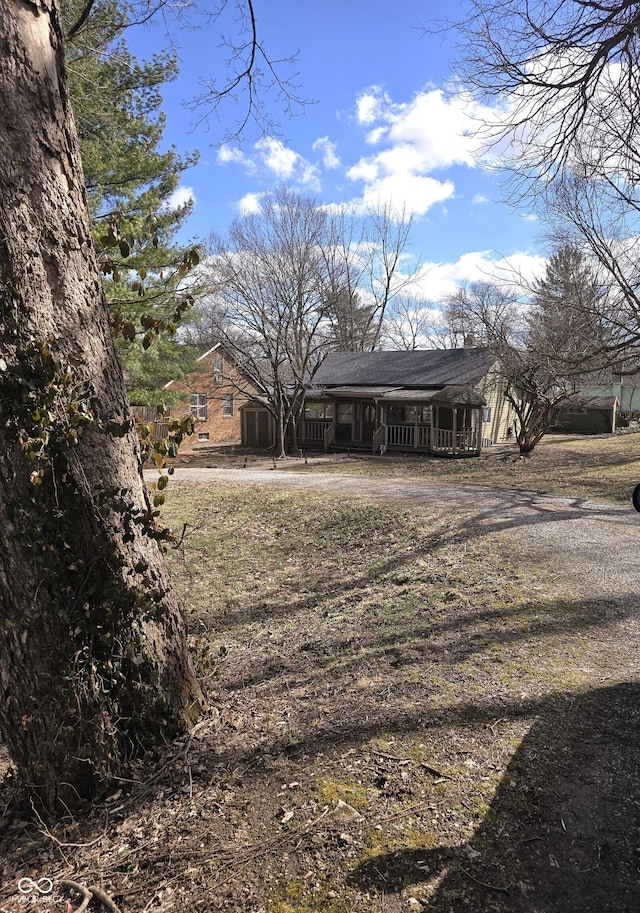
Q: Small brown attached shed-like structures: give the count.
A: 1